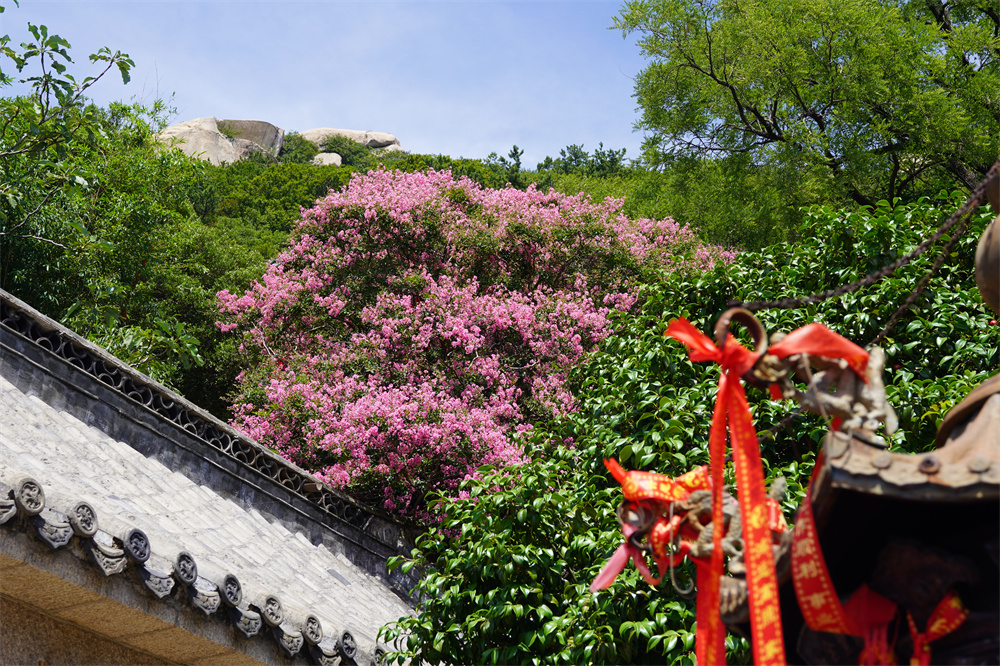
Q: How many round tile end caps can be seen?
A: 9